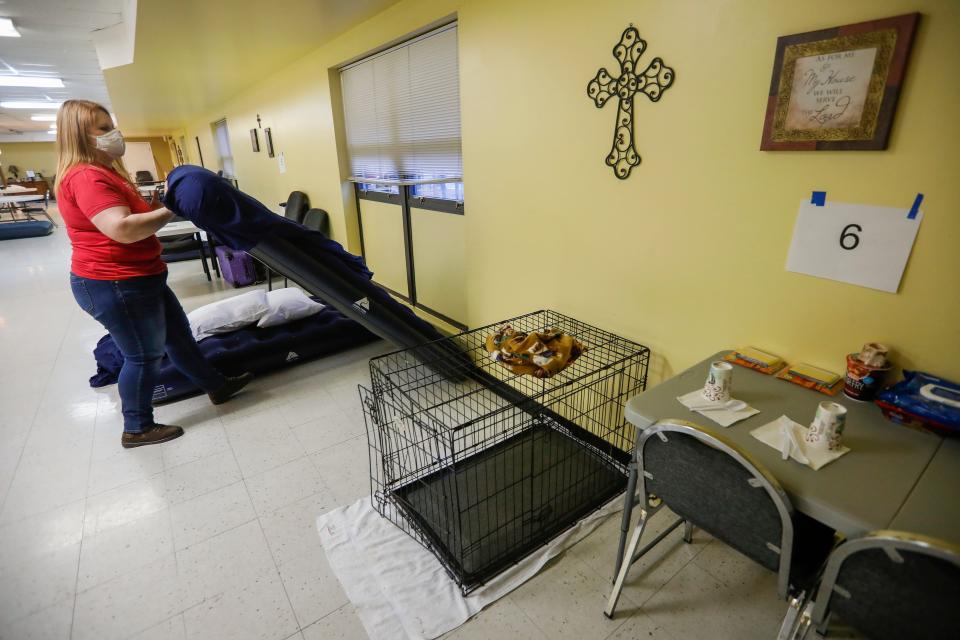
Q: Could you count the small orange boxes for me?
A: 2